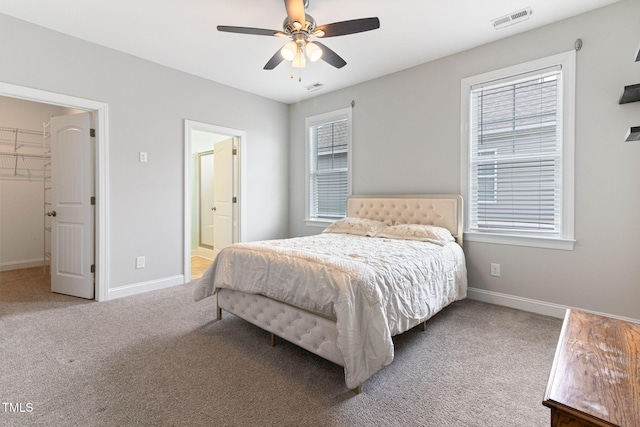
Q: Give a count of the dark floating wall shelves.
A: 3